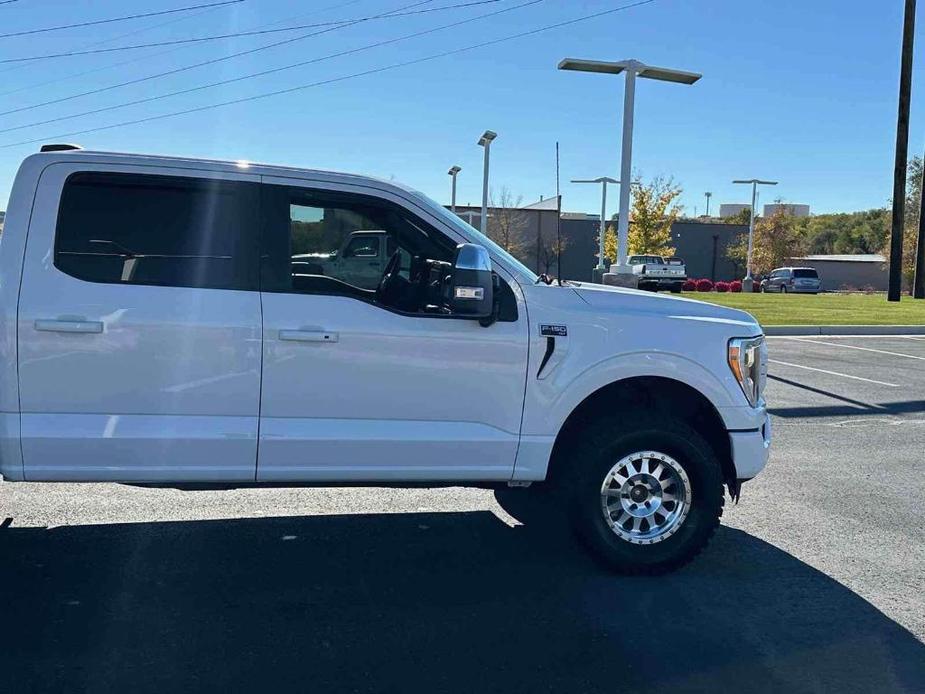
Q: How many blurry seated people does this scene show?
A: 0